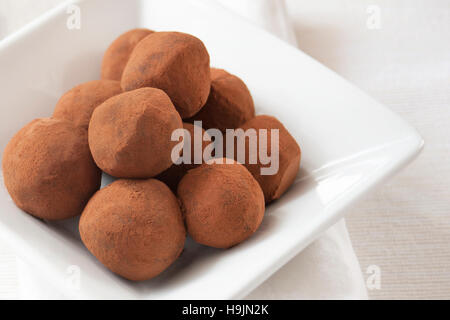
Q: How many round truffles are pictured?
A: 10